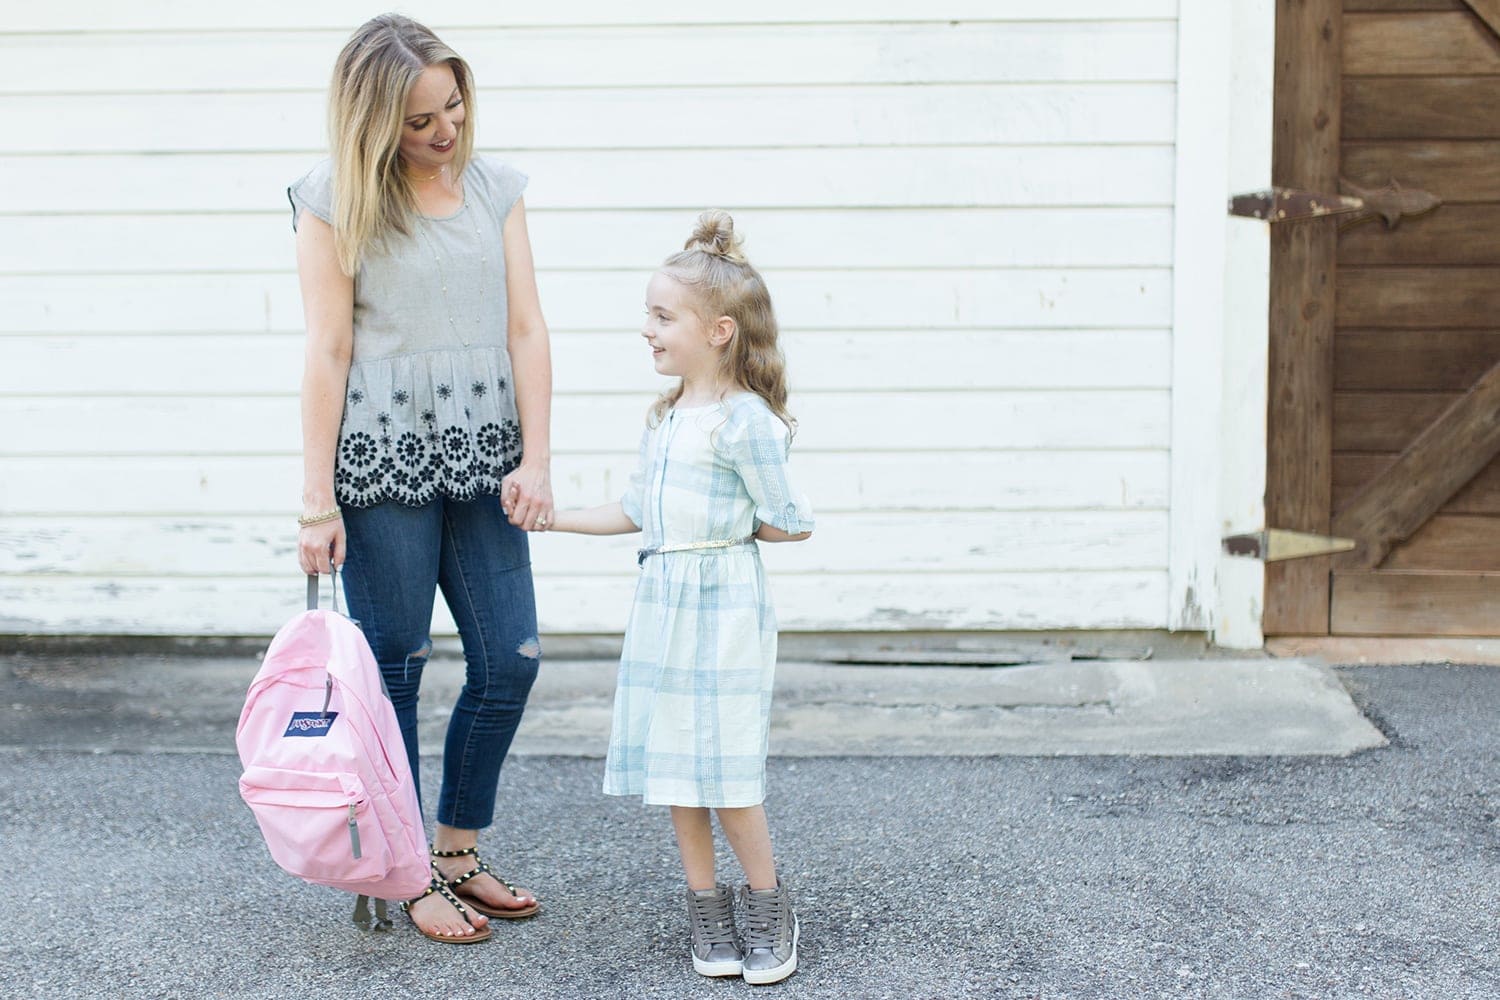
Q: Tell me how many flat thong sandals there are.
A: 2